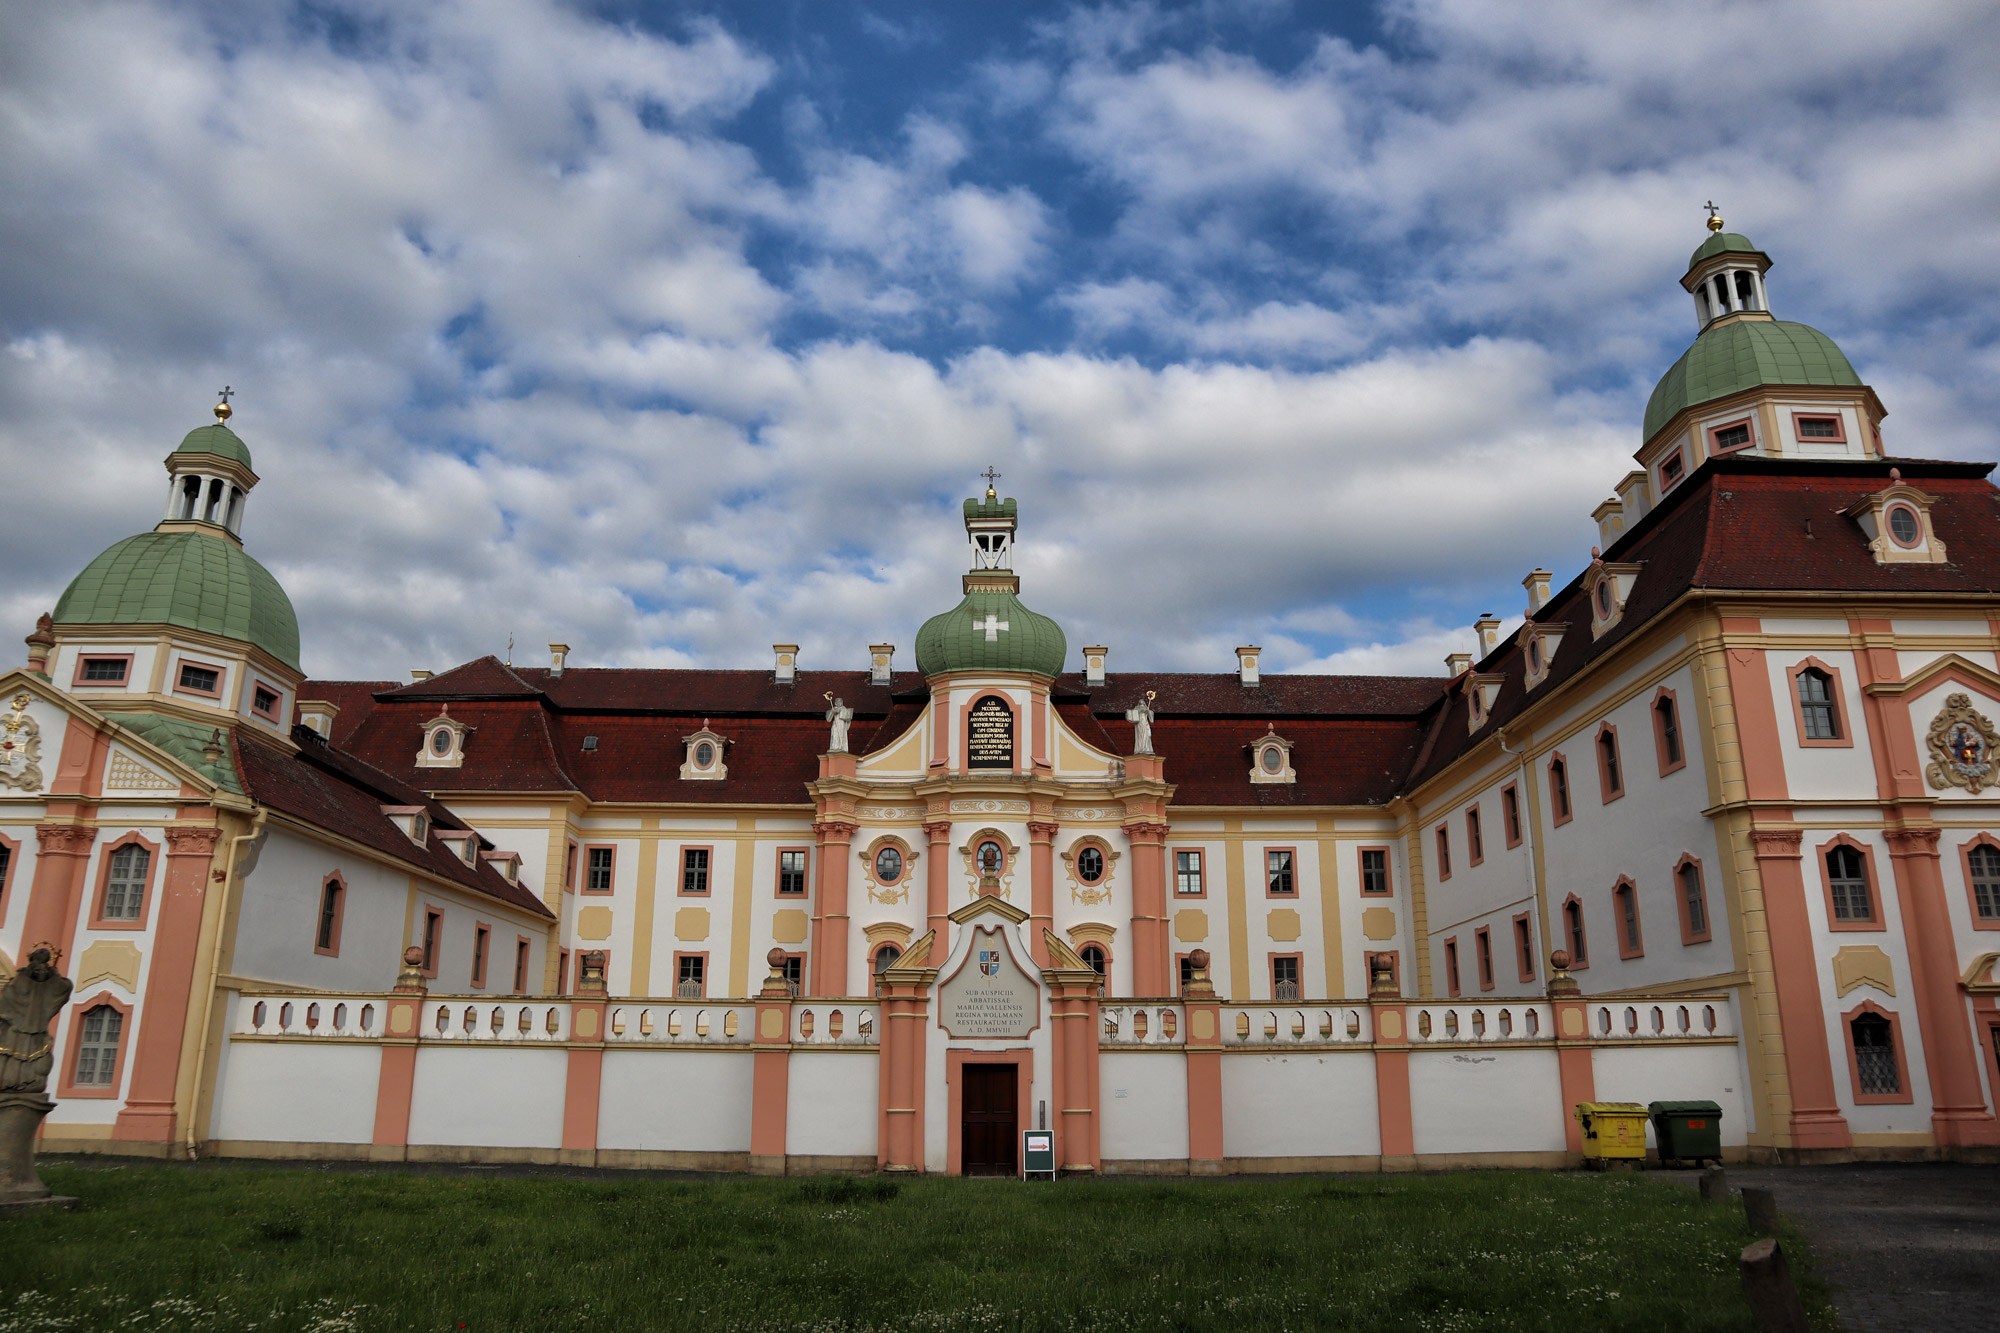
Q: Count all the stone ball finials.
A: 6